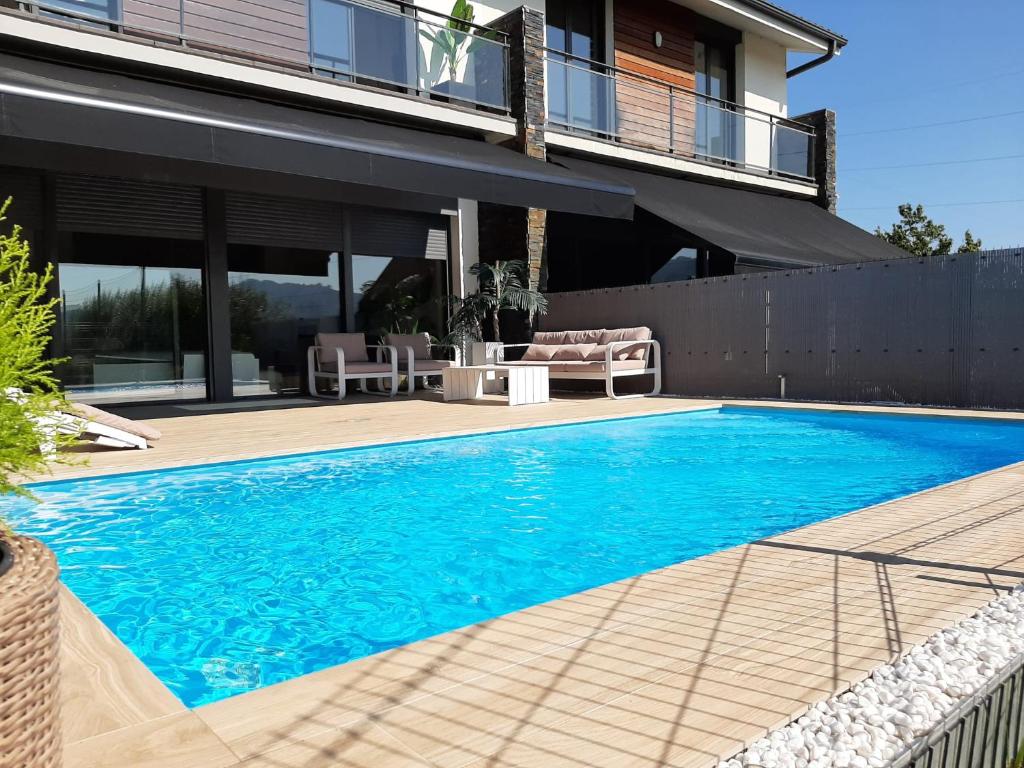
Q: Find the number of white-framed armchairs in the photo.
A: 2